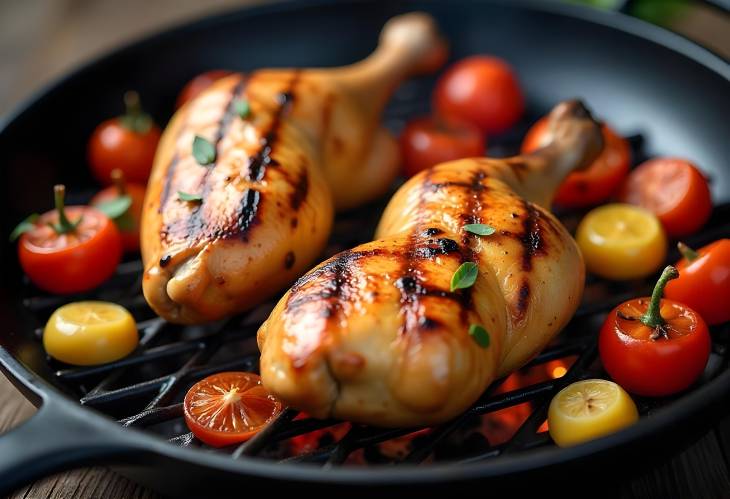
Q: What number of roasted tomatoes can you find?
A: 11